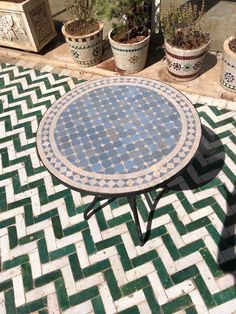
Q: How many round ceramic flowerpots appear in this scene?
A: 4